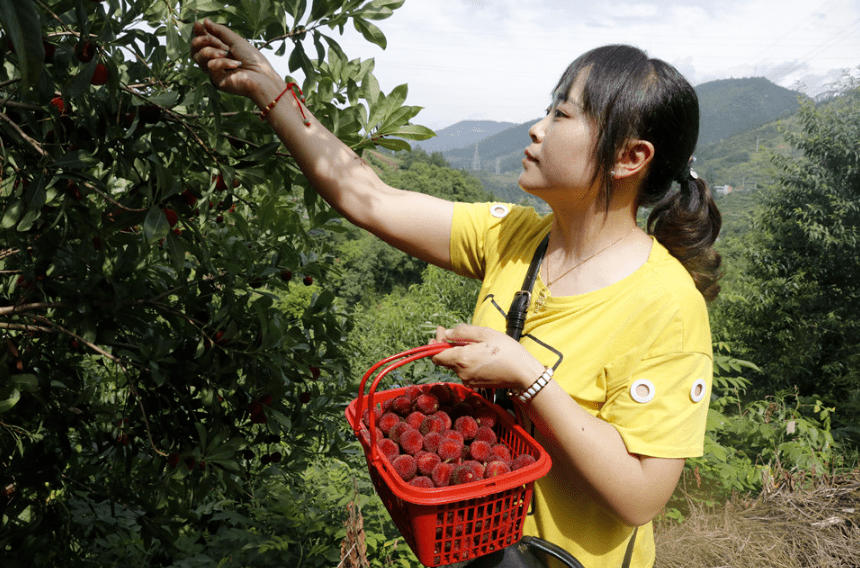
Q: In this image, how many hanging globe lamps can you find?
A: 0